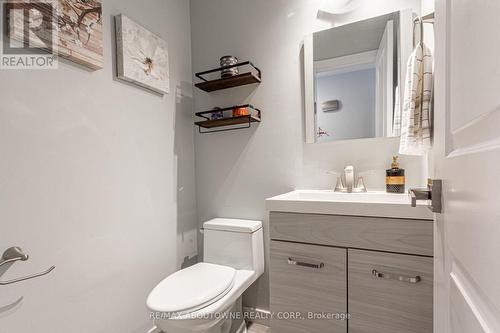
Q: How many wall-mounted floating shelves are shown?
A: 2